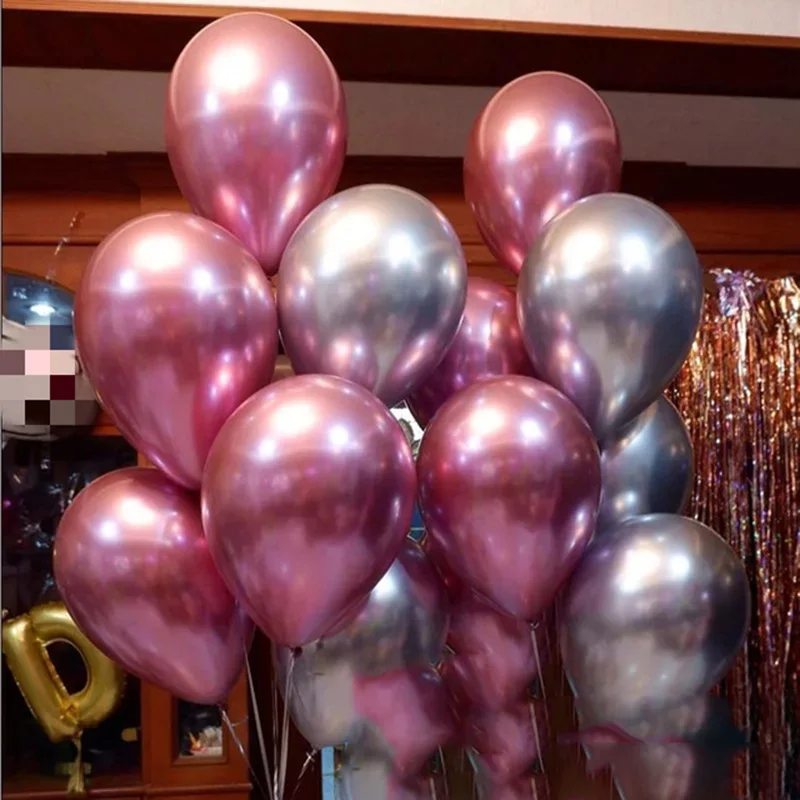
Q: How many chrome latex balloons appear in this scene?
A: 12